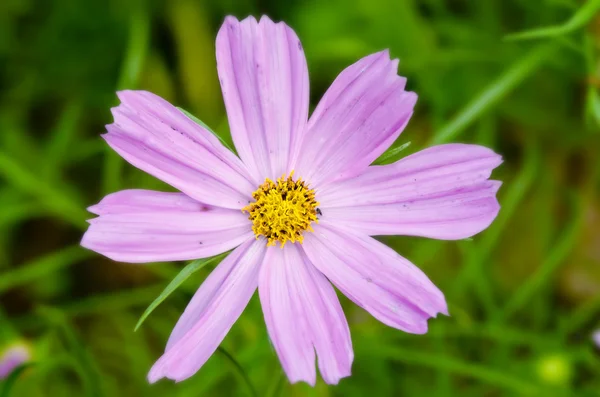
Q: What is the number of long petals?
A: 8